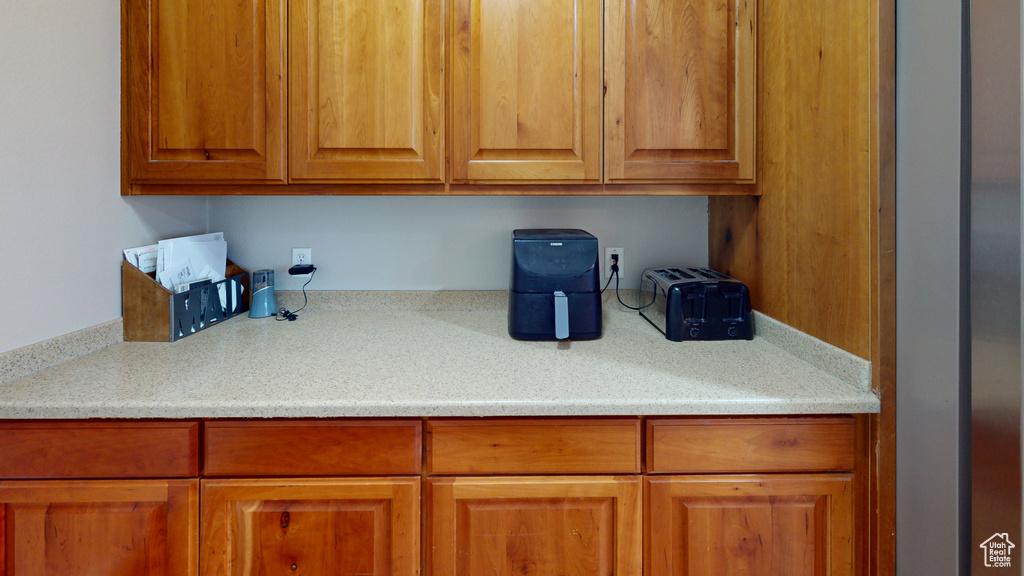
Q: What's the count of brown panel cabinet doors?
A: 8